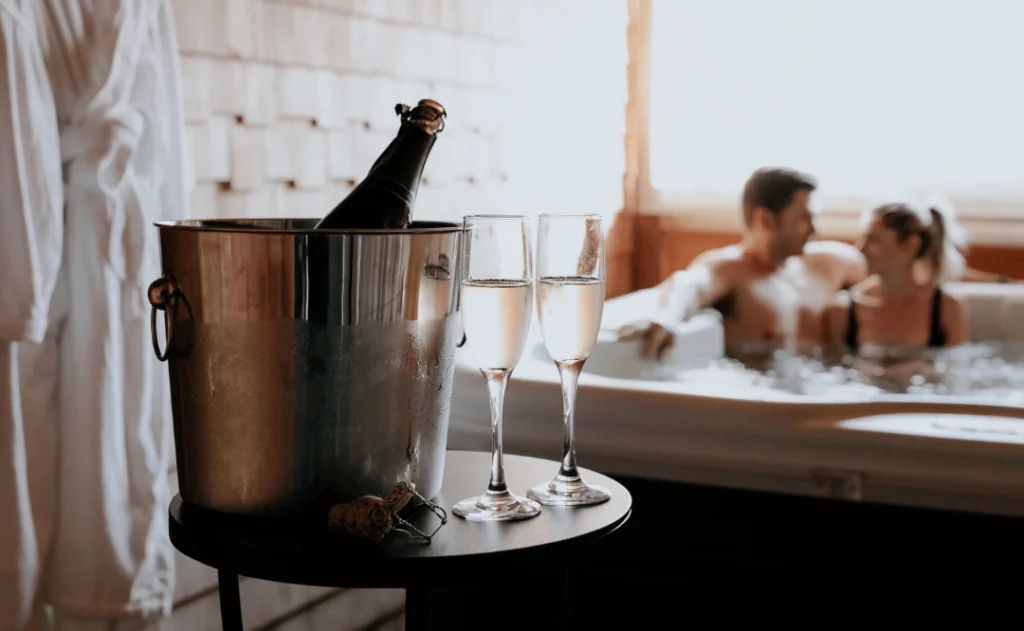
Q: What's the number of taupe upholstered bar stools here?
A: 0